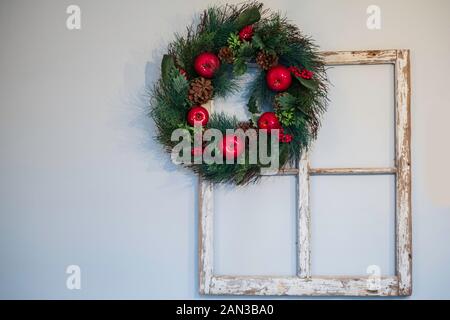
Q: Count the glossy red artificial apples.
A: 5